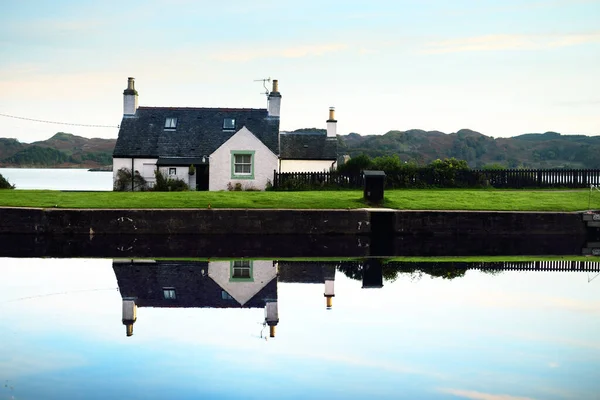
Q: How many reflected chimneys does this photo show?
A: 3